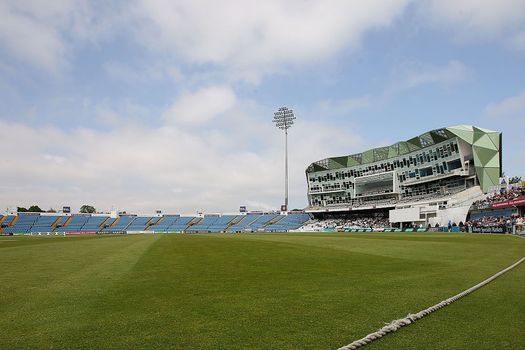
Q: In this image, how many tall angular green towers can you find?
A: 1